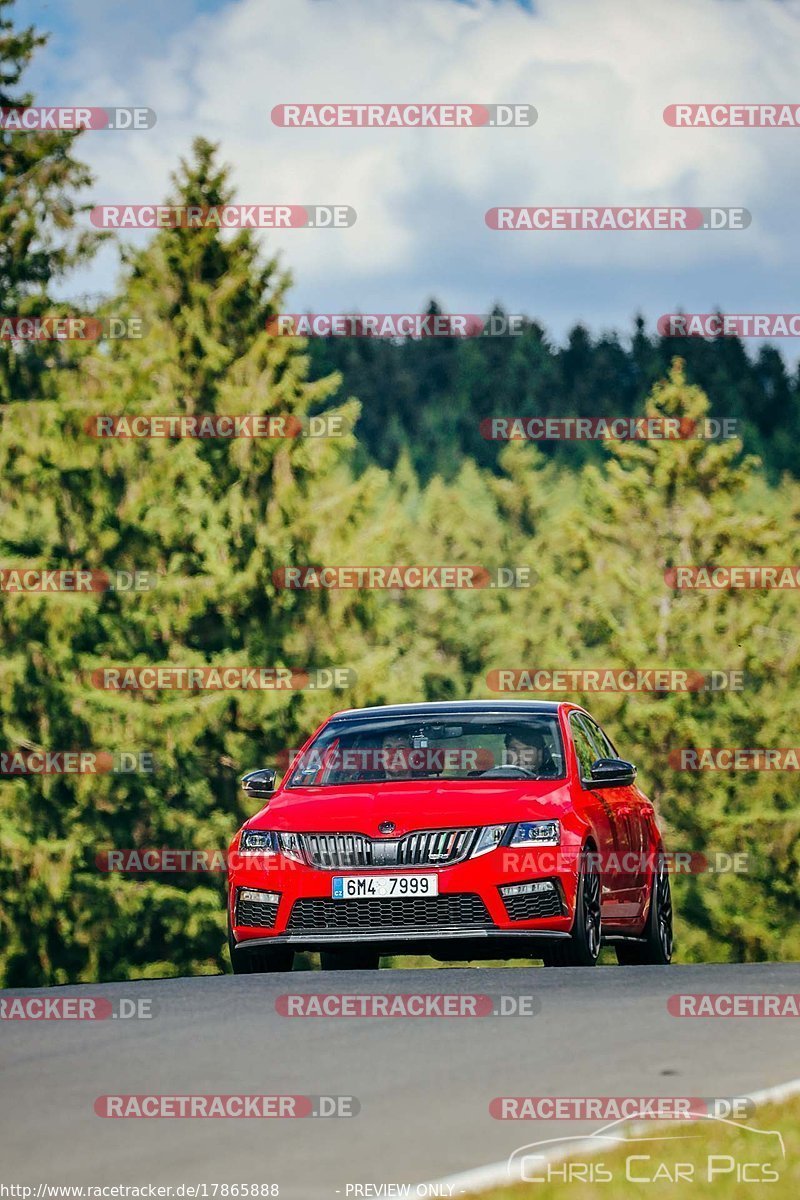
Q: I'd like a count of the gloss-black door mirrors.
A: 2